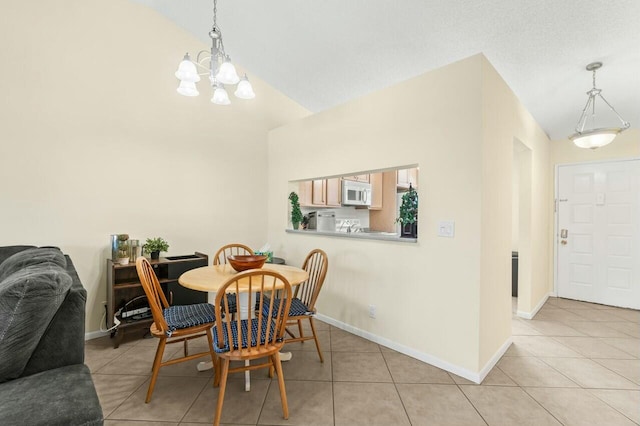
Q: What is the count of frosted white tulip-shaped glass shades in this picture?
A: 5